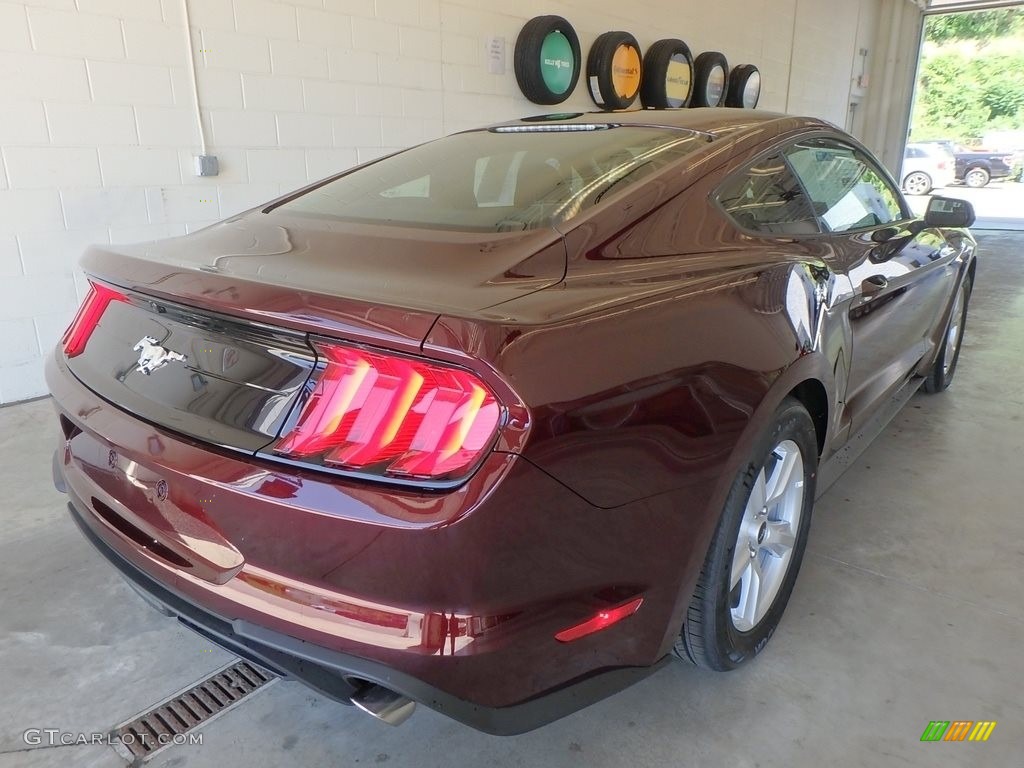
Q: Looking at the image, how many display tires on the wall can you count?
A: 5